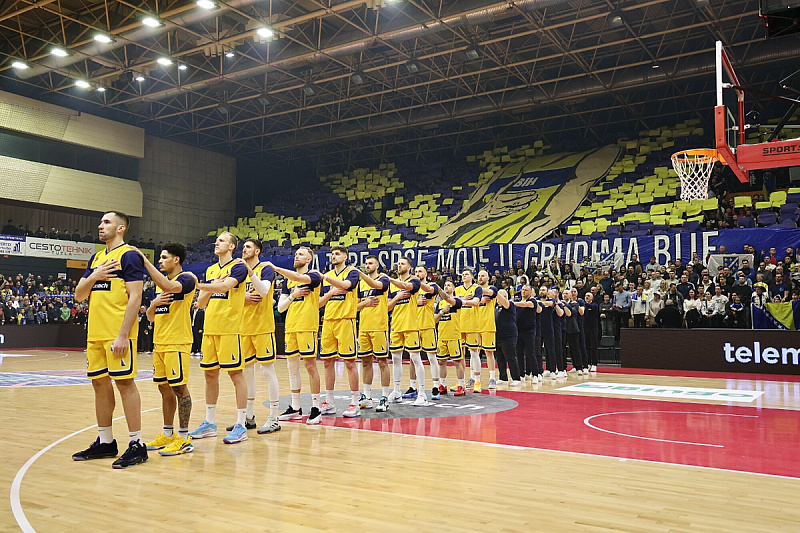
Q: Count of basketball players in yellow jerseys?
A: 12